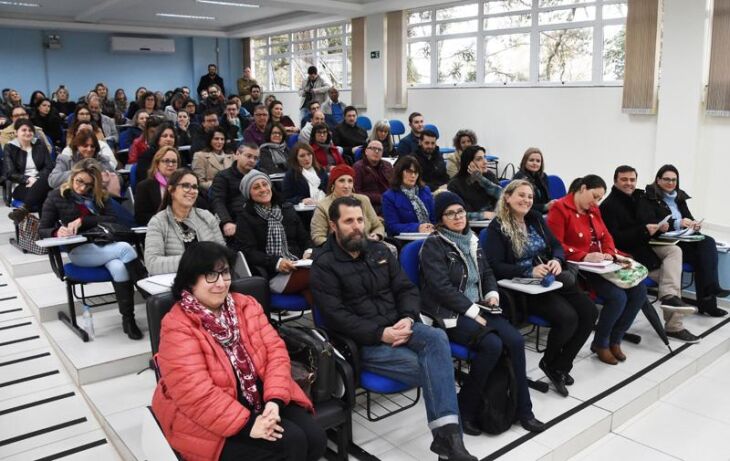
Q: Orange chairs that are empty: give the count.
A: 0